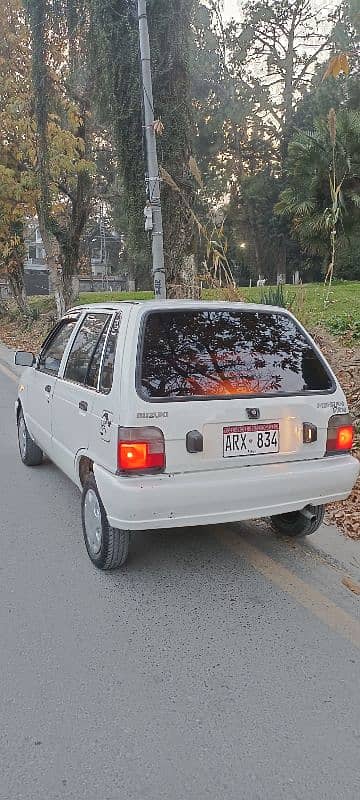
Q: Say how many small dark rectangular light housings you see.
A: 2